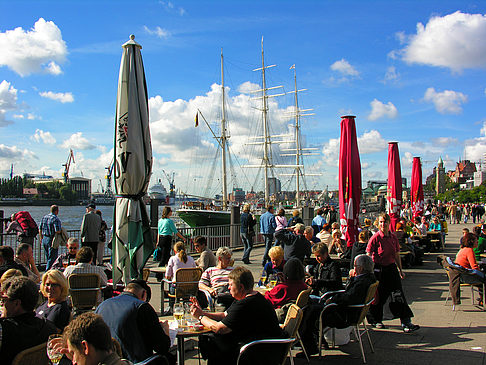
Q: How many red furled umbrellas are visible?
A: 3